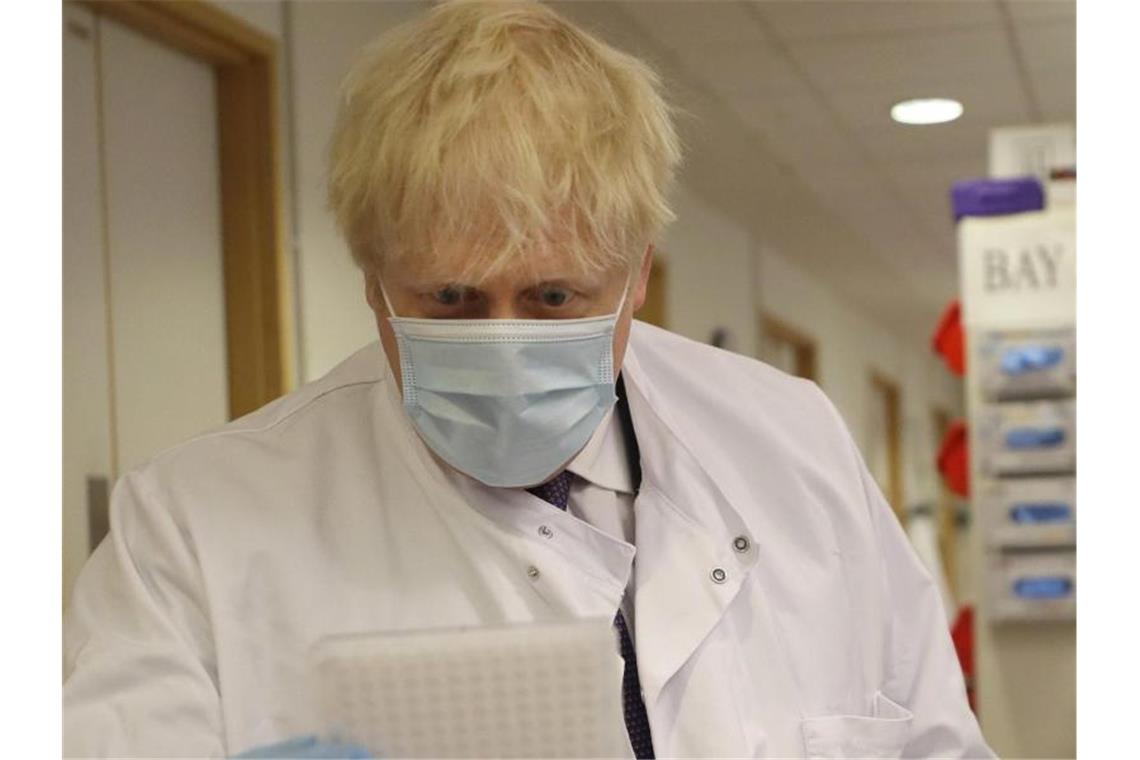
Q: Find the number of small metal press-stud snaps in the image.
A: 4